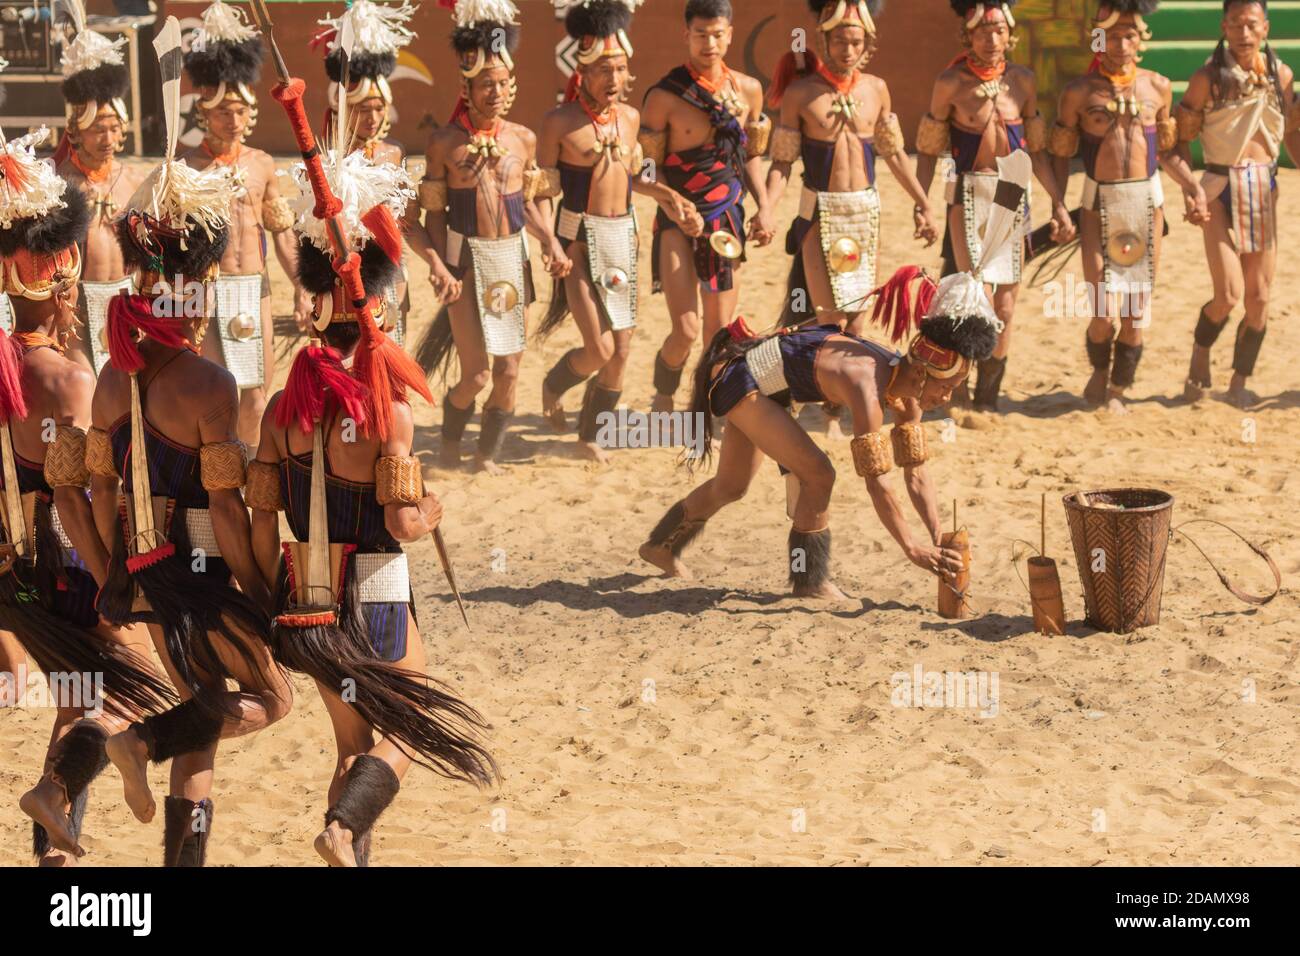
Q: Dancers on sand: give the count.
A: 14